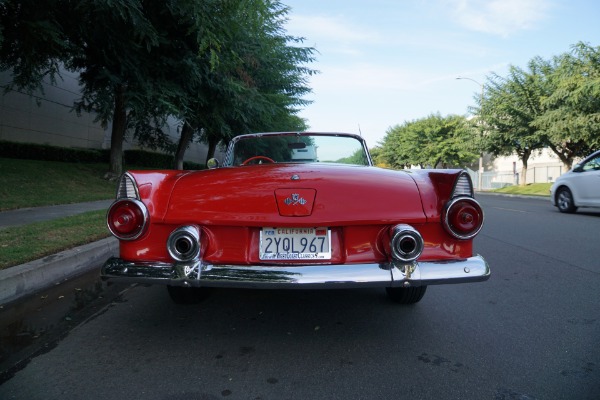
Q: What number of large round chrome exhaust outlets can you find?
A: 2